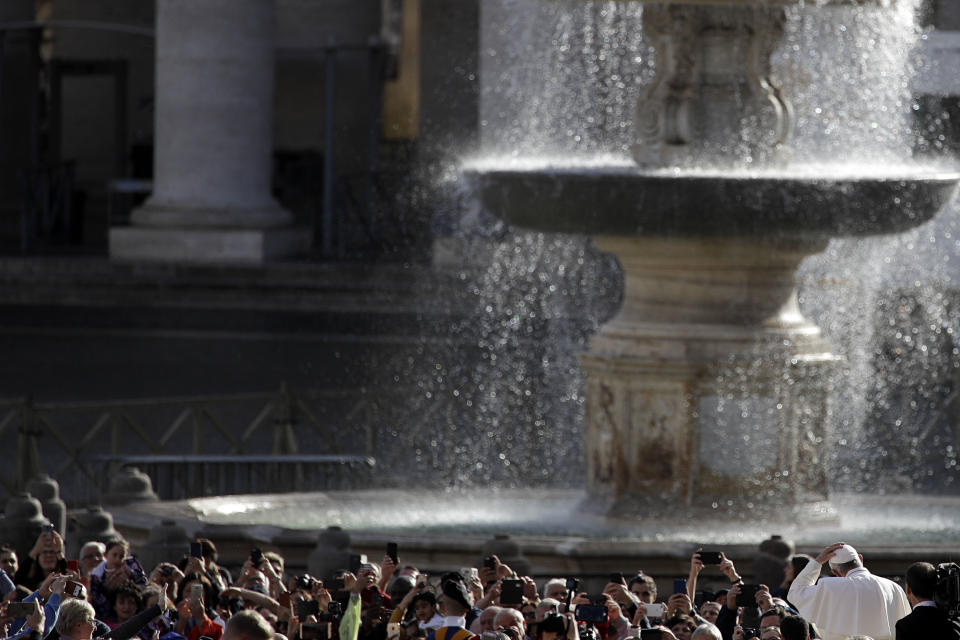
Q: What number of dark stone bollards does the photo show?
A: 8